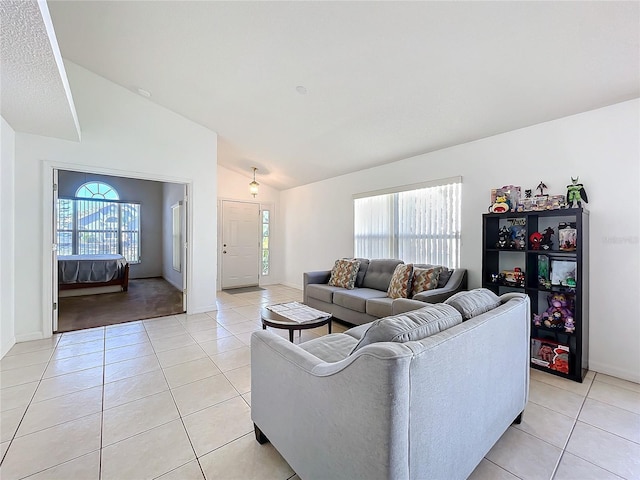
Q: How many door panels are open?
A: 2